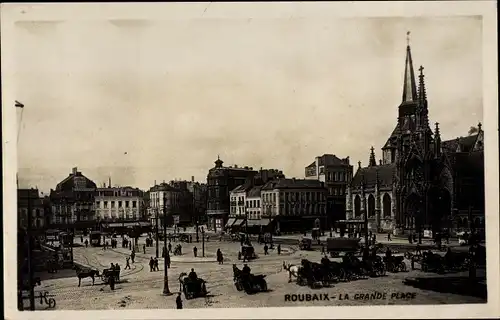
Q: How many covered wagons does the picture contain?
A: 1